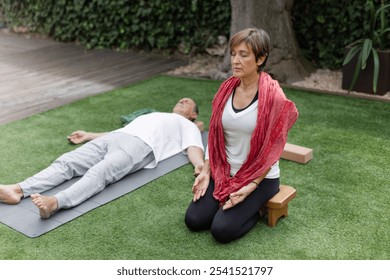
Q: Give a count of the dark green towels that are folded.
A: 1